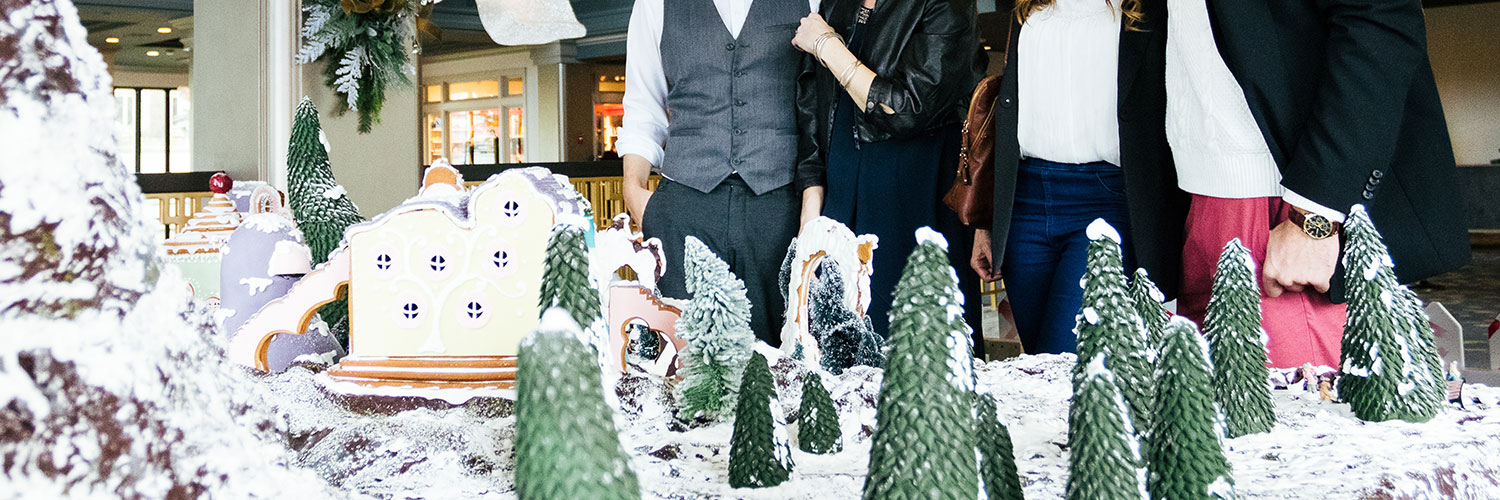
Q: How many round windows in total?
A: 6